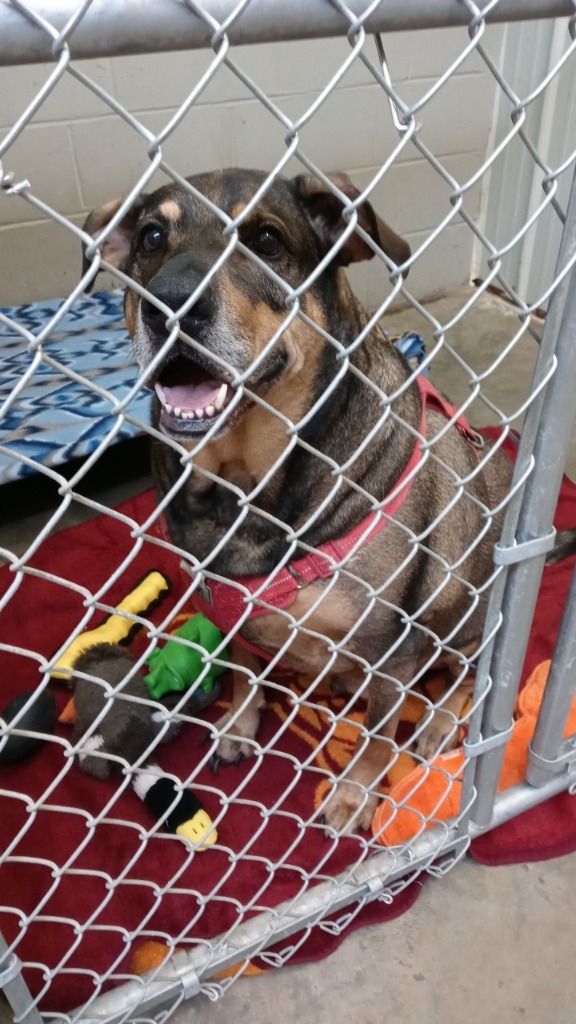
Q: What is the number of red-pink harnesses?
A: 1